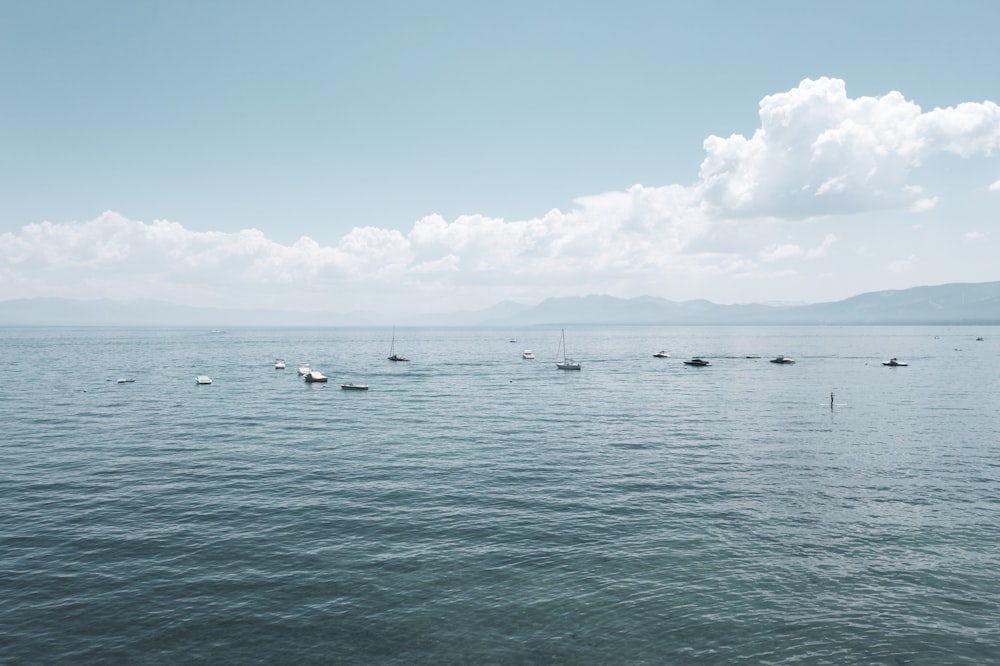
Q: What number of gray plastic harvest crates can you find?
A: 0